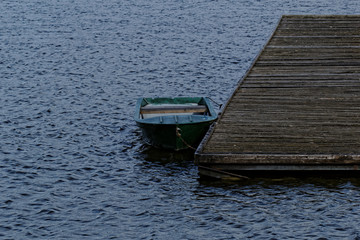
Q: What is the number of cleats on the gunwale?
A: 3